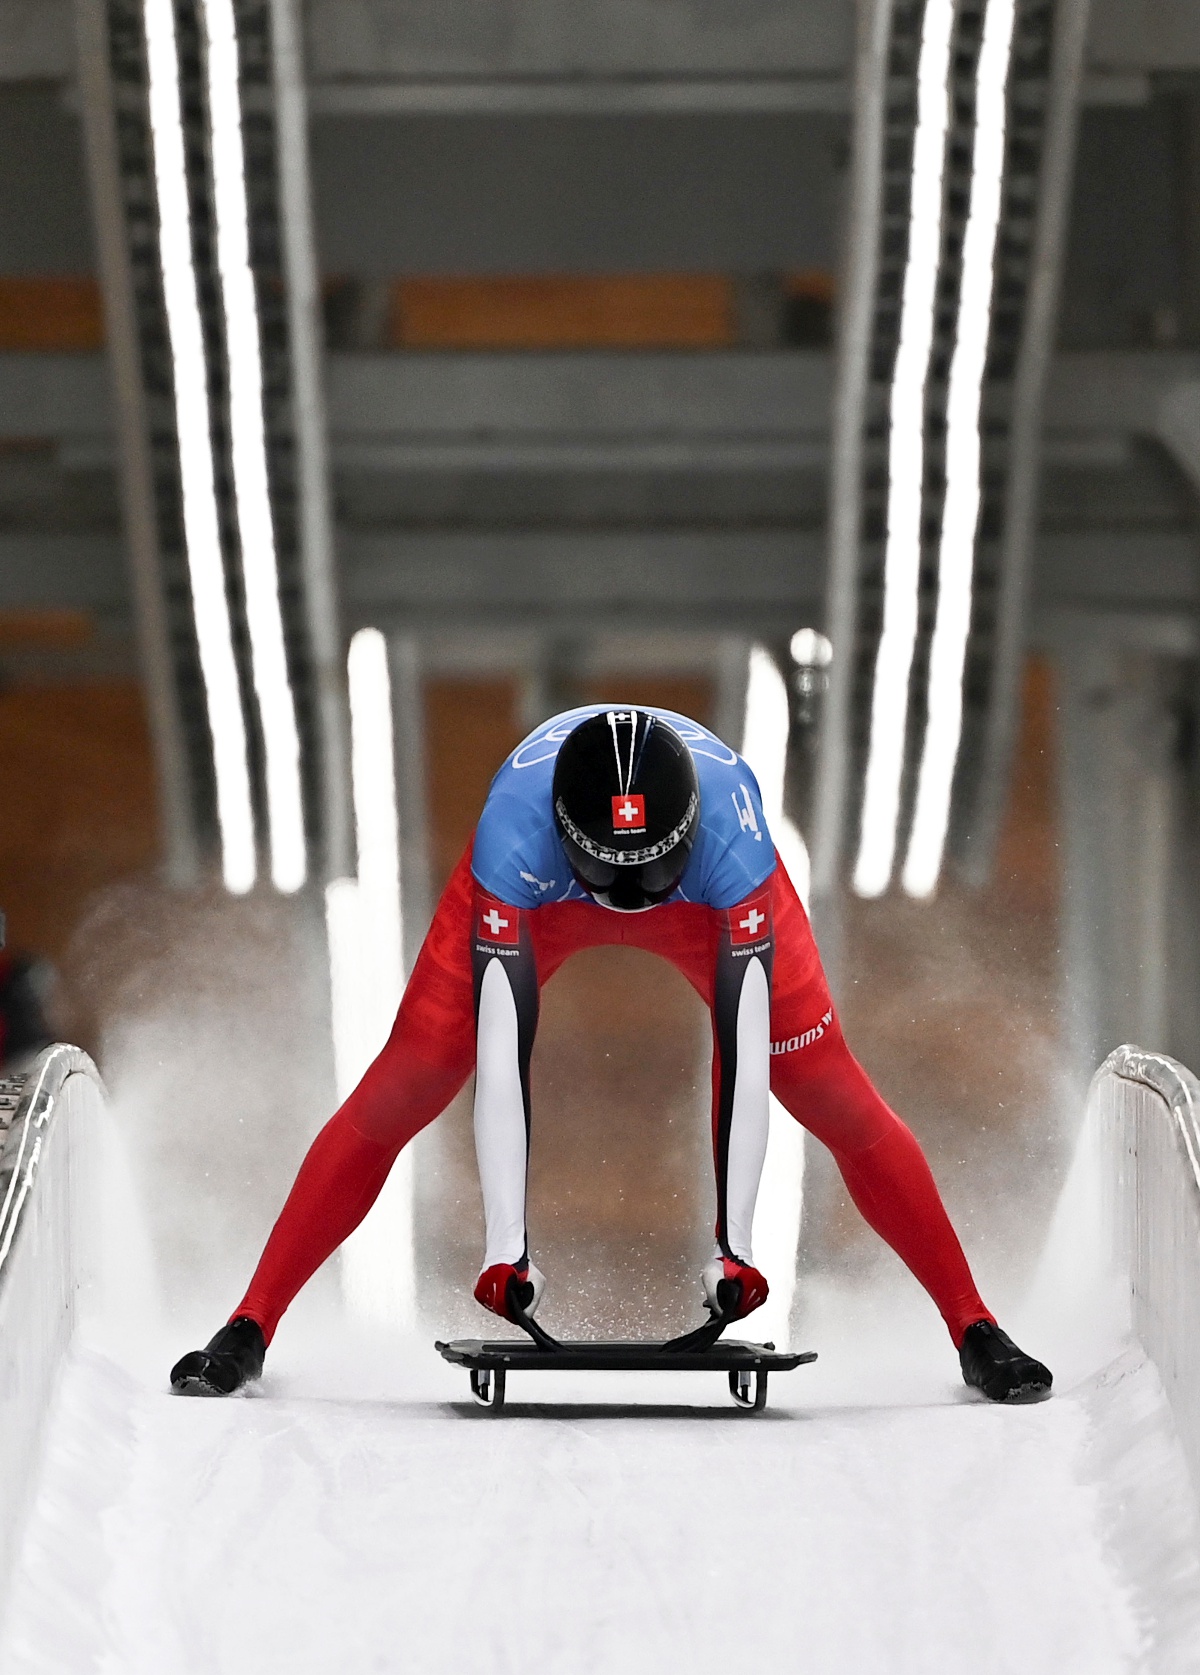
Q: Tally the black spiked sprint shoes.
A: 2